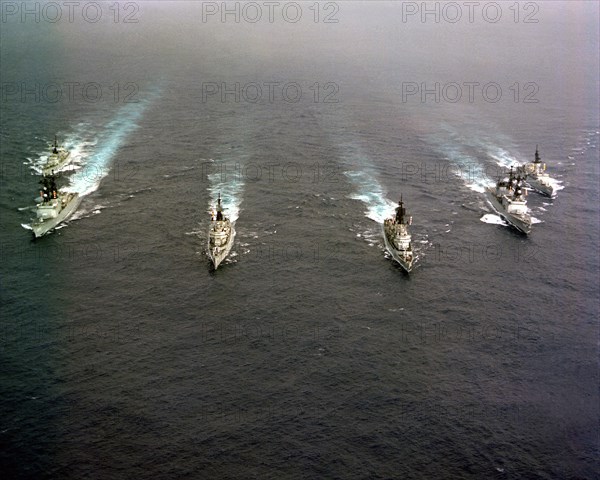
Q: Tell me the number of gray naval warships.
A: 6